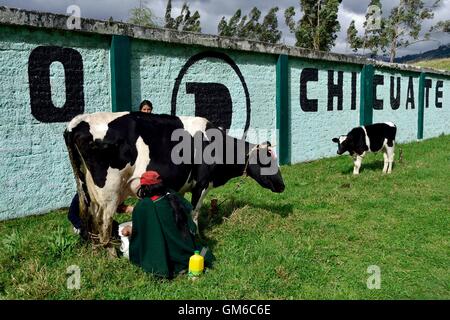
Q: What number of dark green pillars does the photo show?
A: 4